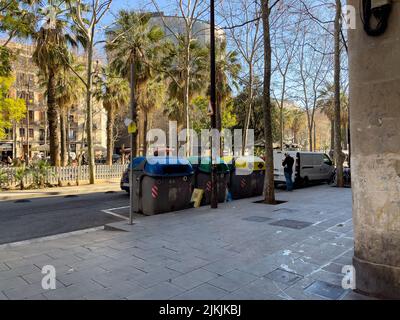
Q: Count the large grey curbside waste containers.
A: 3